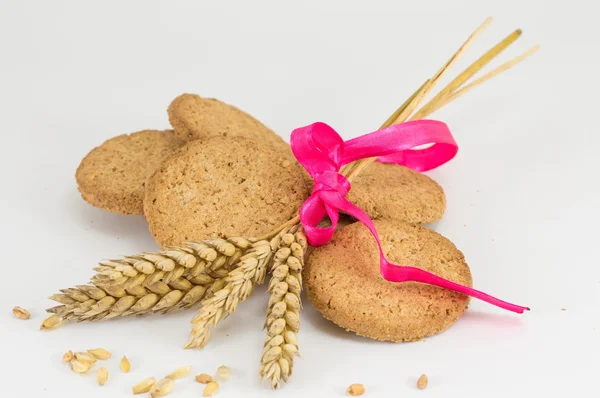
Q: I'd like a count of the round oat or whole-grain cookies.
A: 5